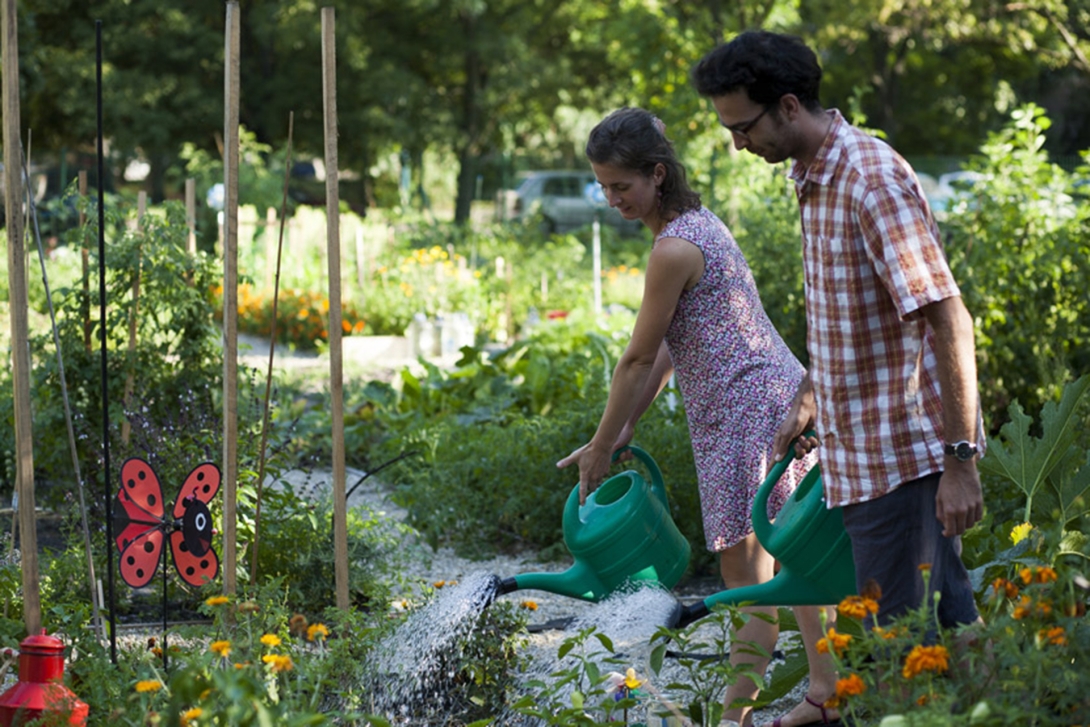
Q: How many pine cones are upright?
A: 0